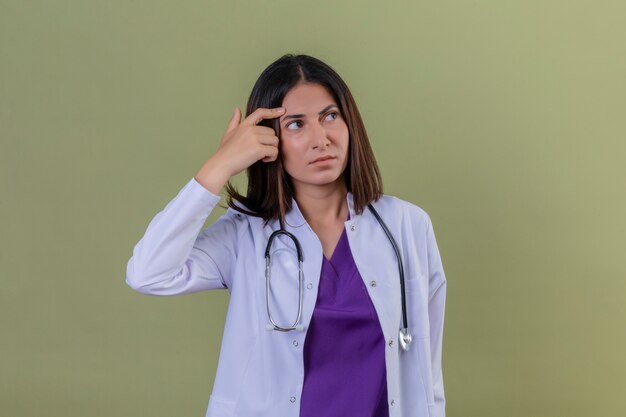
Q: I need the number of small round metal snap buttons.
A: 7